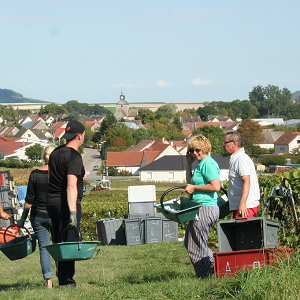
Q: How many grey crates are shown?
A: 6